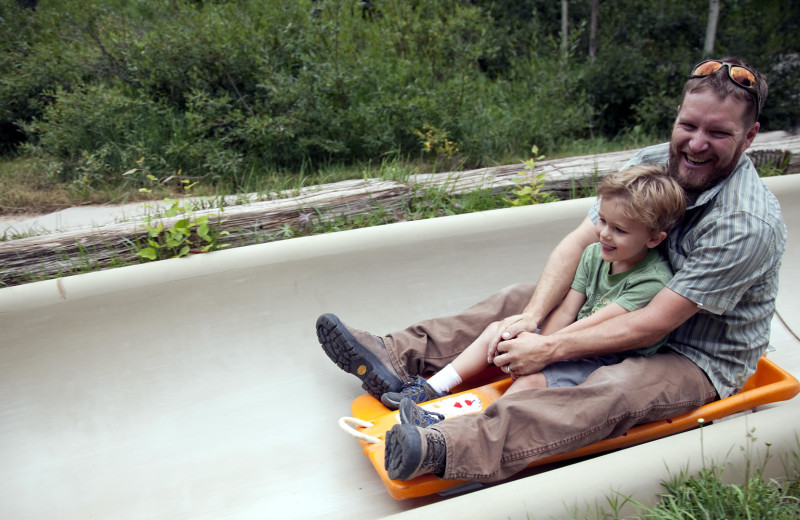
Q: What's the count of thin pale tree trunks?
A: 3